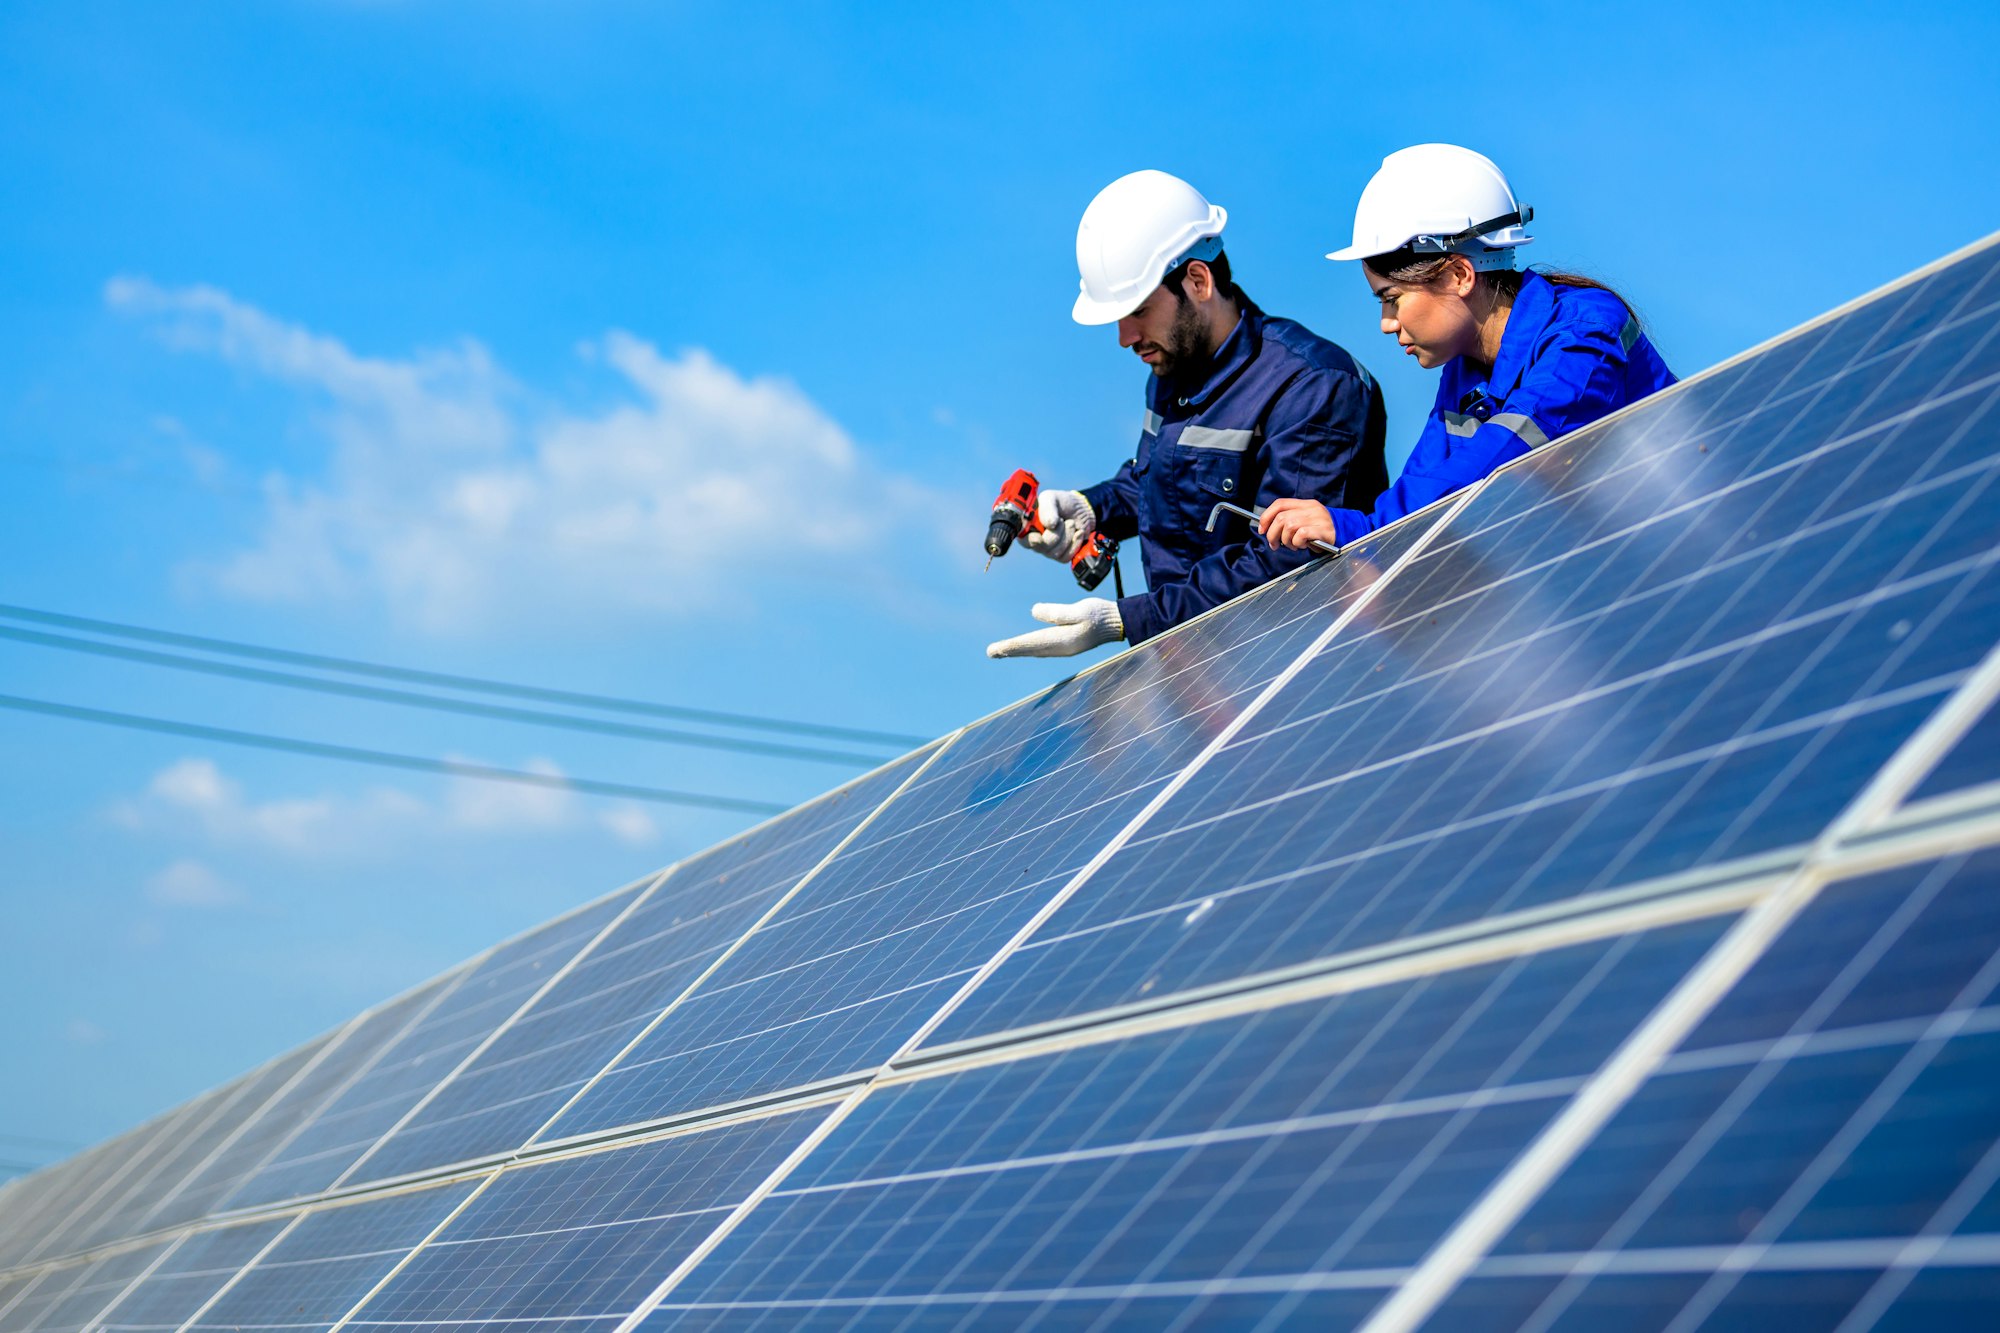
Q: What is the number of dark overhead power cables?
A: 3